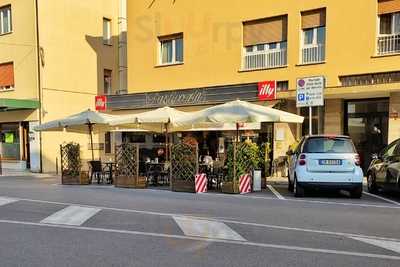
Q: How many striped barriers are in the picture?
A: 2